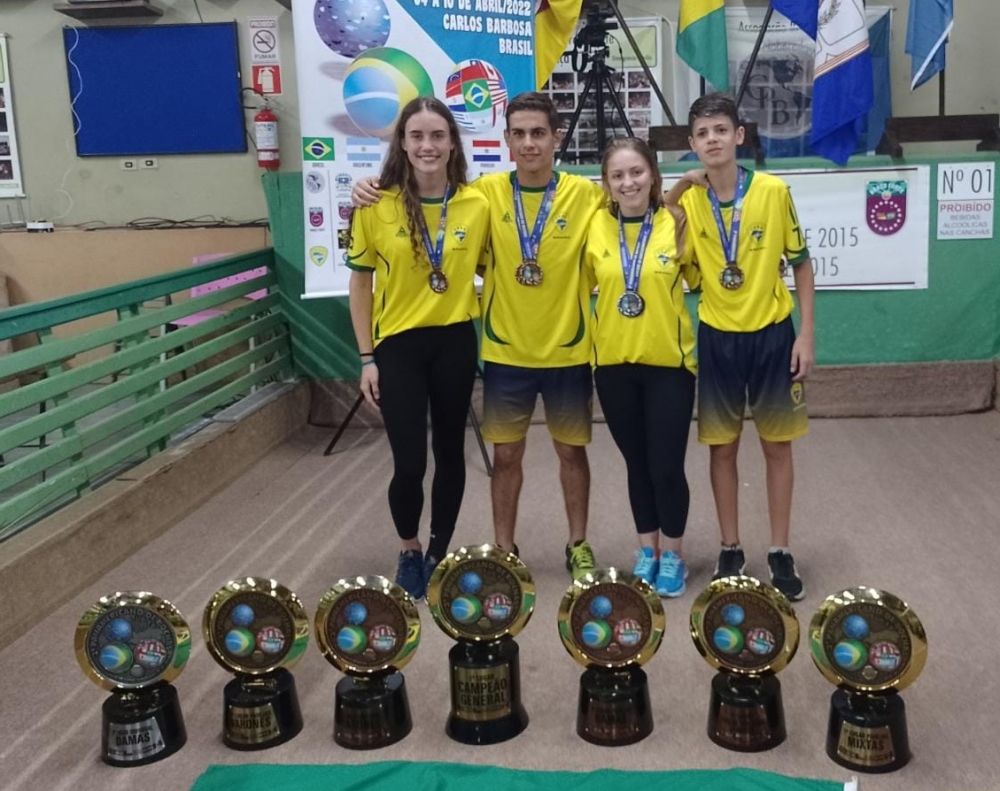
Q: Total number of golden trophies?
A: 7